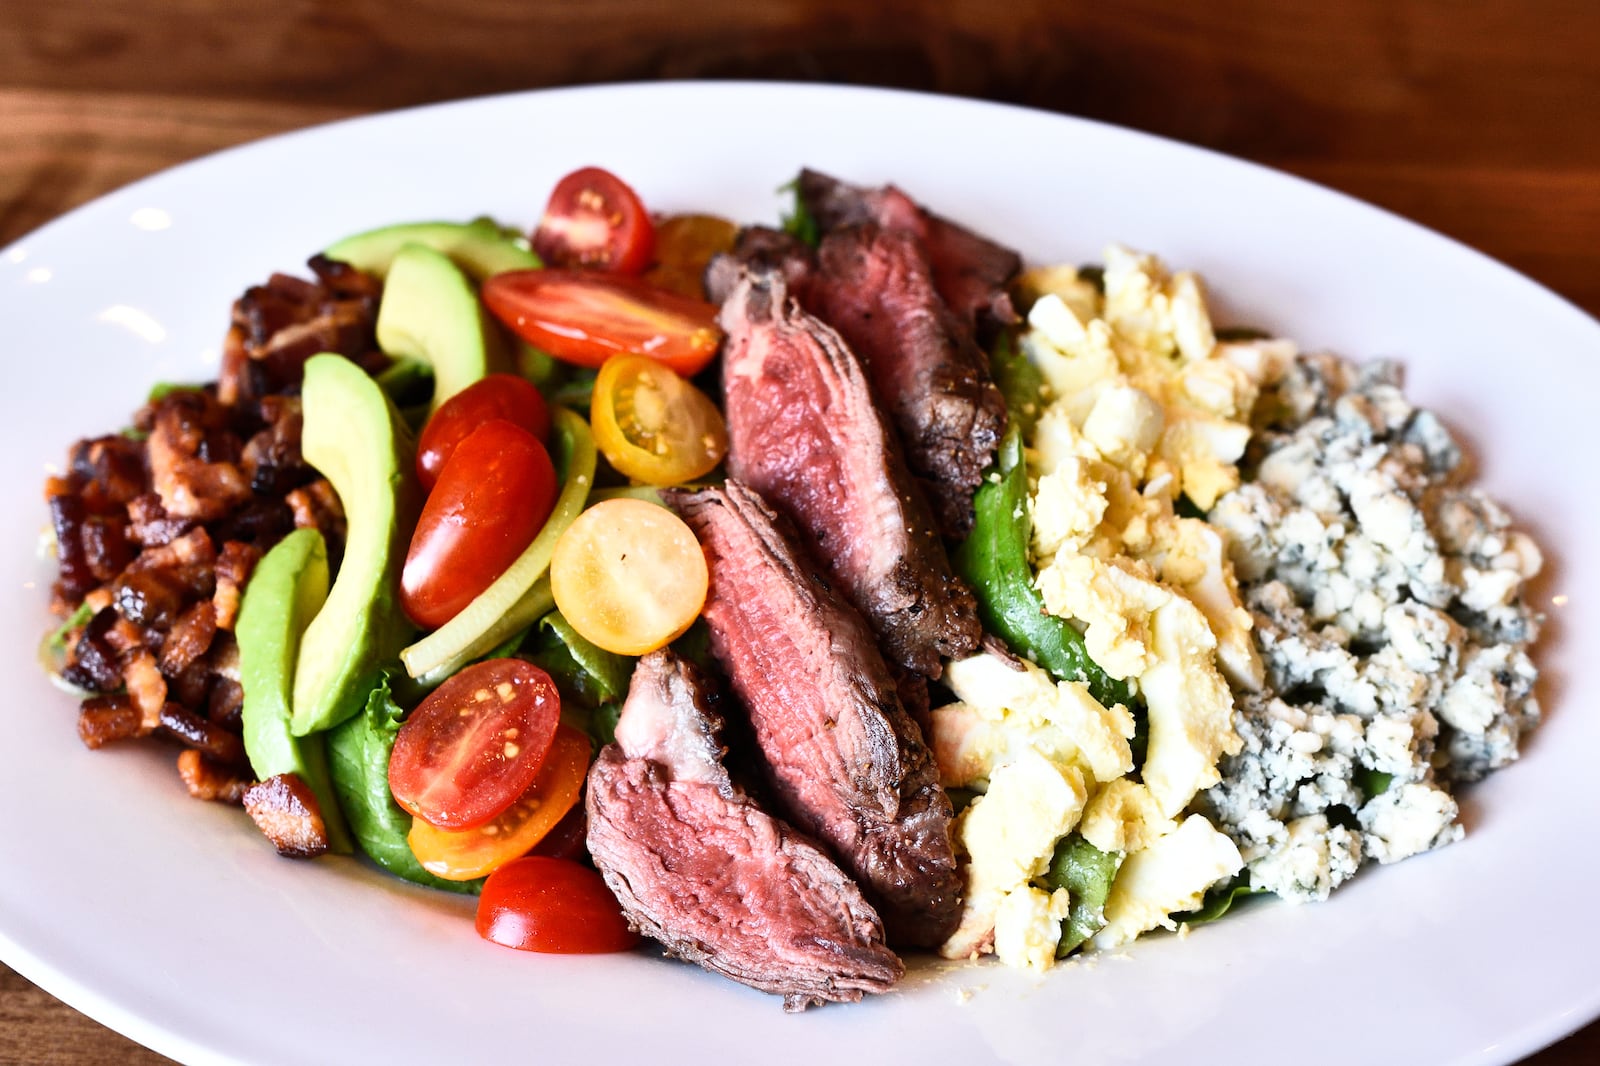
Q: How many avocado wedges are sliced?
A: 4